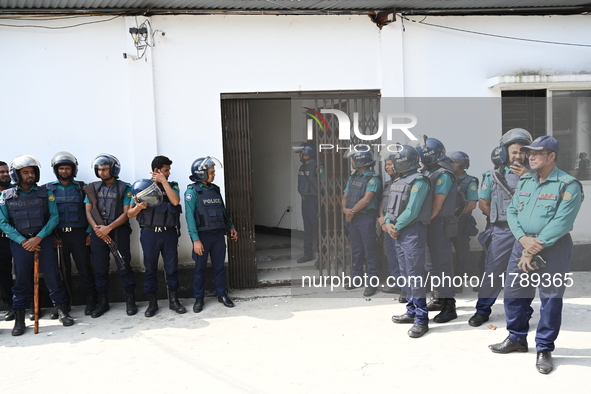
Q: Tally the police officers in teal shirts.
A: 14